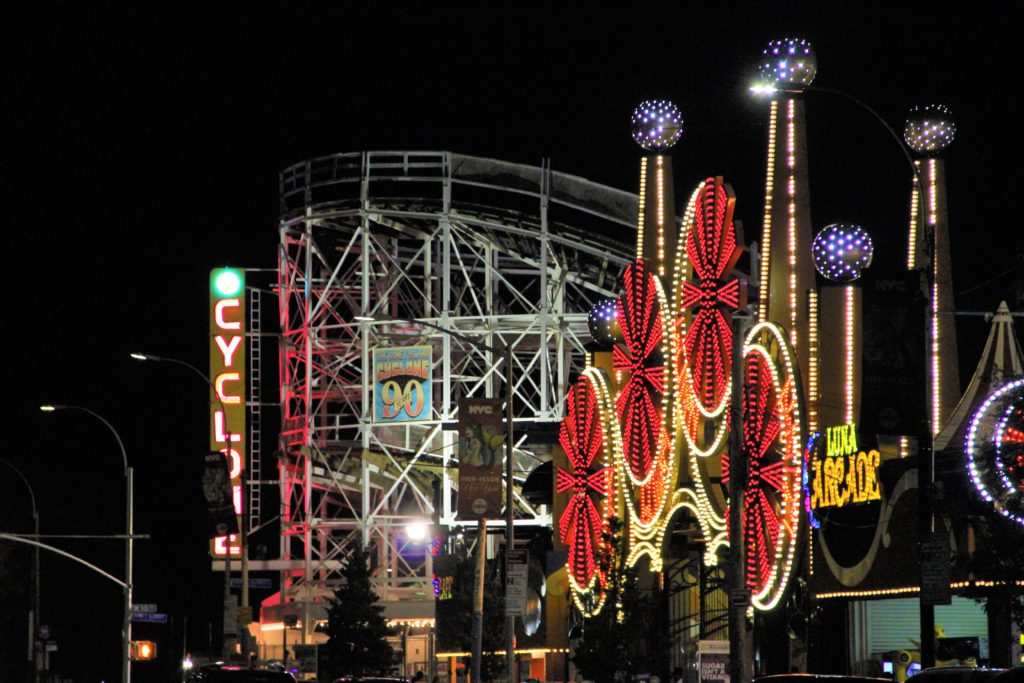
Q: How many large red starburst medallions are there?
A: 4